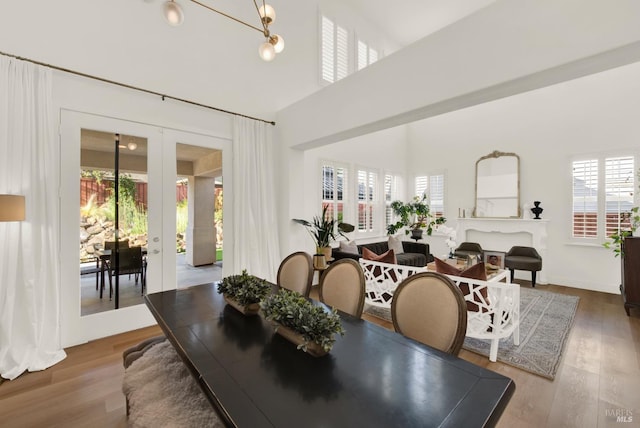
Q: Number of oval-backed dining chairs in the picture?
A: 3